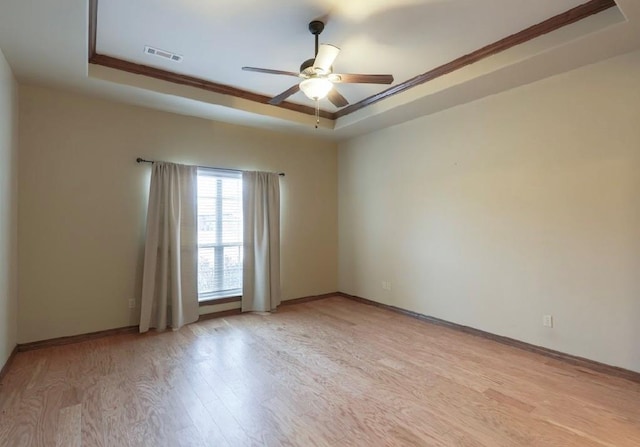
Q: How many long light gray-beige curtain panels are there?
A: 2